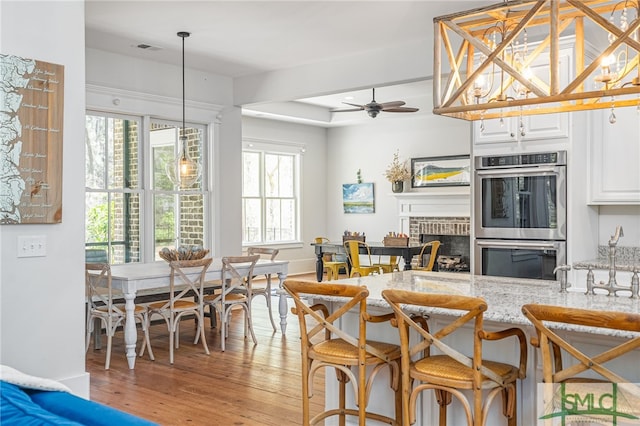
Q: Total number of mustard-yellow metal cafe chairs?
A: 4